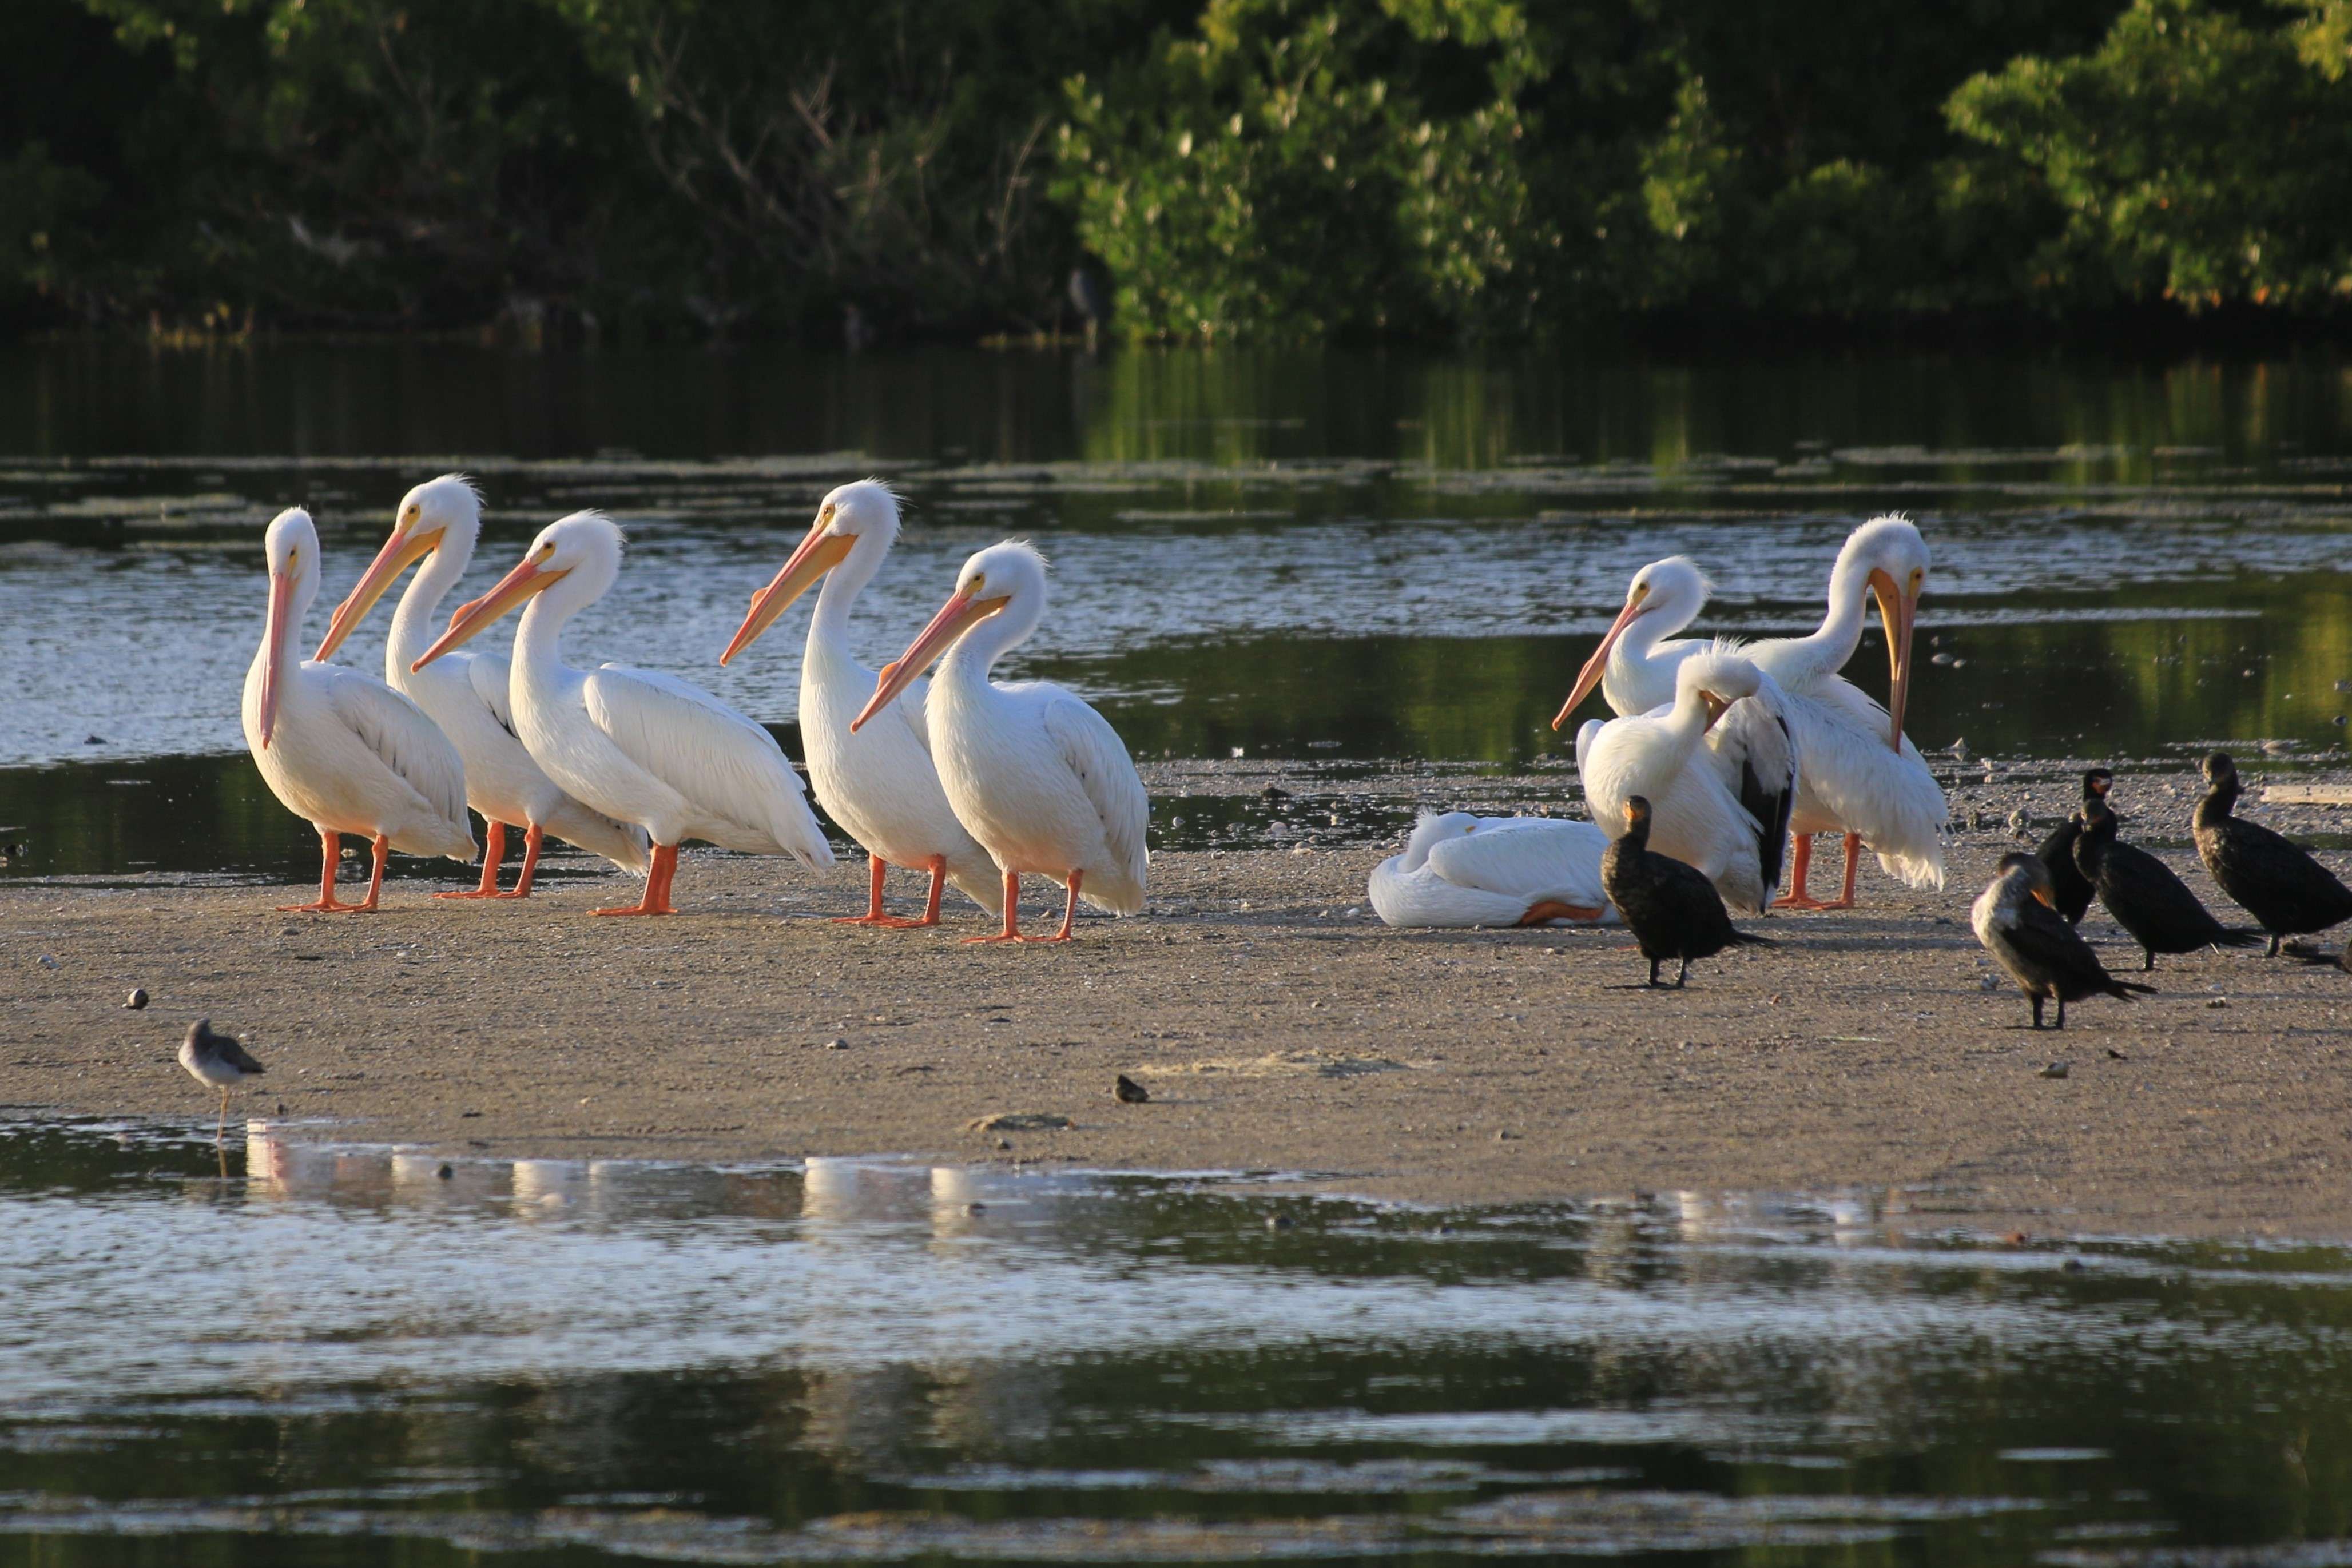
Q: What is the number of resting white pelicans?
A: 1